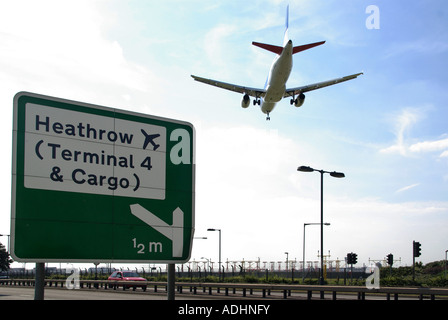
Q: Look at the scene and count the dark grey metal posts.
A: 2